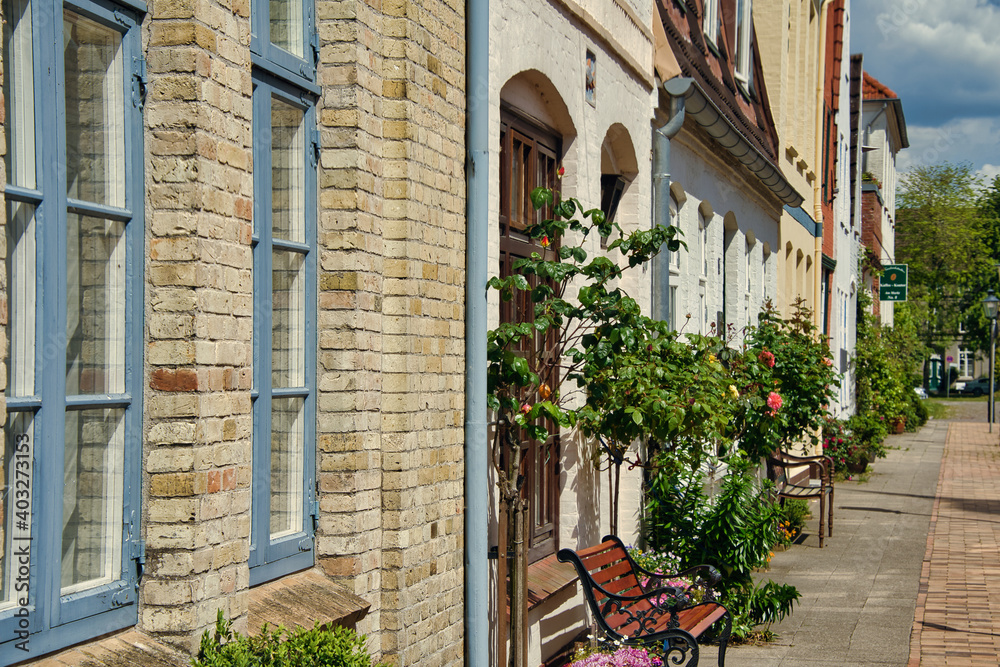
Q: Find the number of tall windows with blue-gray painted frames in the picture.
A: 2